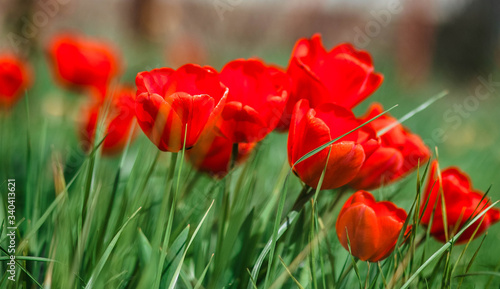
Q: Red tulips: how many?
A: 11